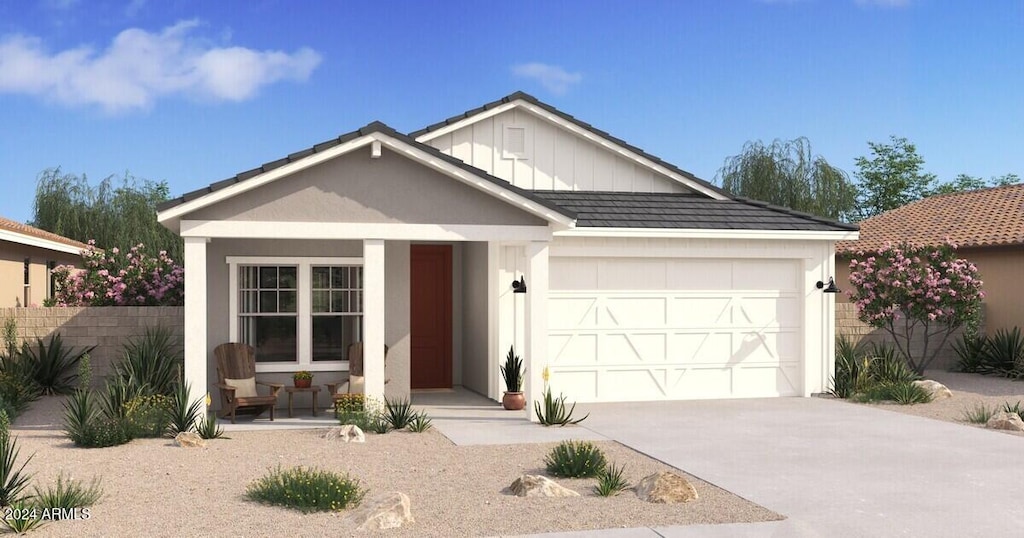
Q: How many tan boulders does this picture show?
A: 7